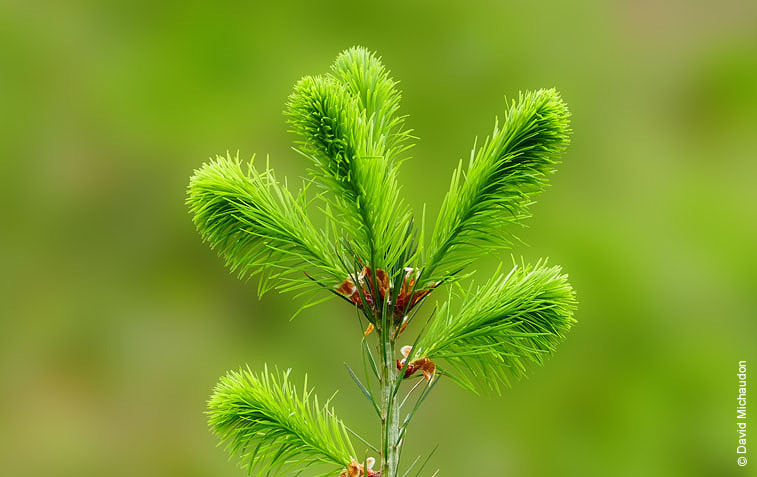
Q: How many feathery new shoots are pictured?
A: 6